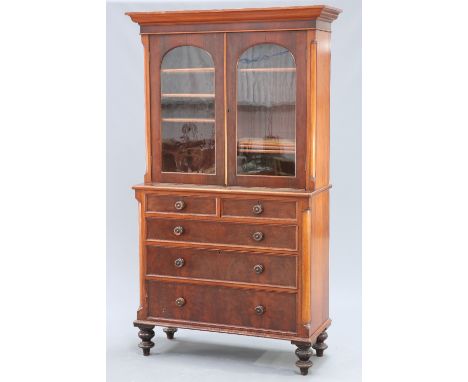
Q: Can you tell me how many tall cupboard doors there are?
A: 2